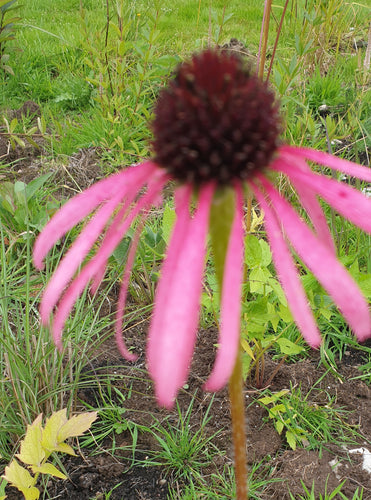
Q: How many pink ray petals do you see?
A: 13